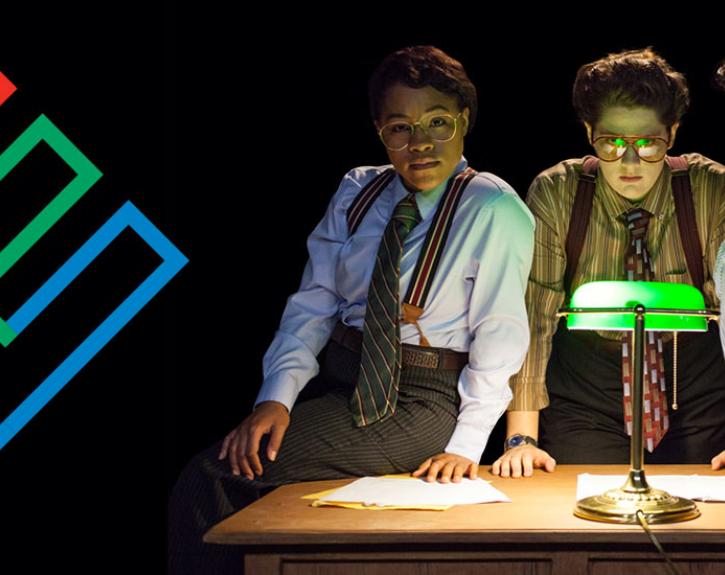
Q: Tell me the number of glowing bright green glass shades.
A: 1